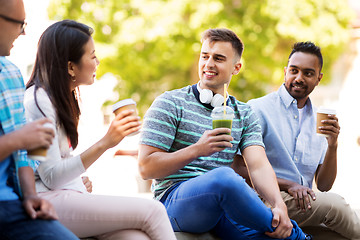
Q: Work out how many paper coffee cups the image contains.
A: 3